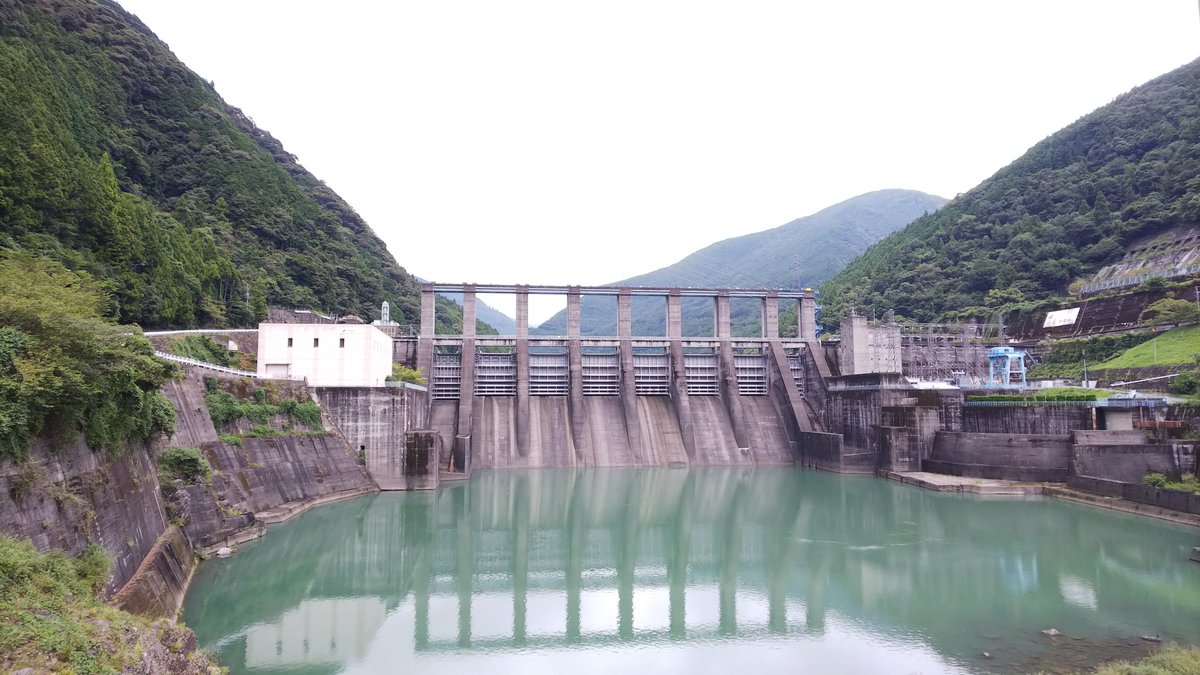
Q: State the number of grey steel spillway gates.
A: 8